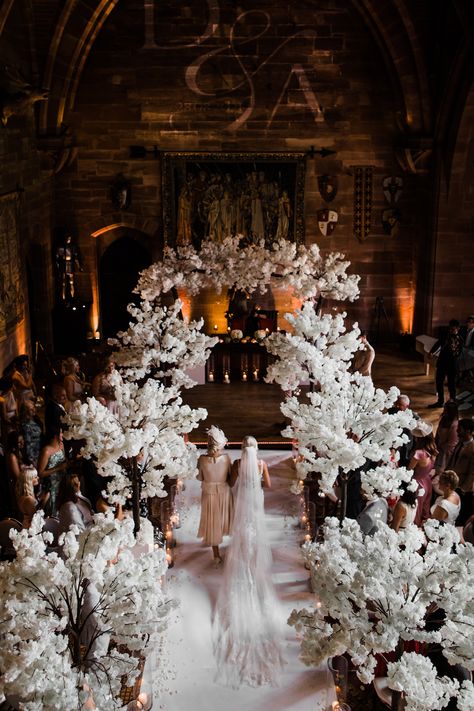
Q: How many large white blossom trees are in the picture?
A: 6